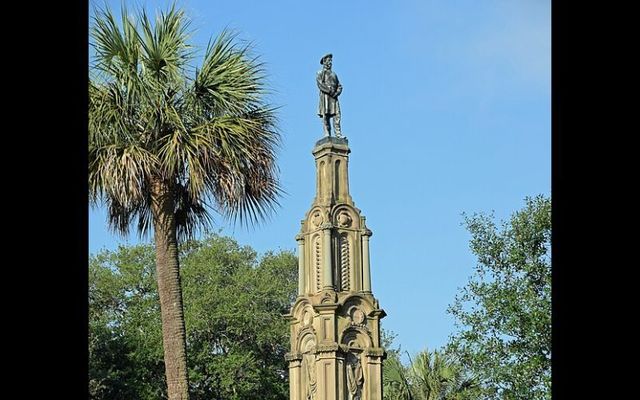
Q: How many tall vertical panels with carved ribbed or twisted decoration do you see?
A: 2